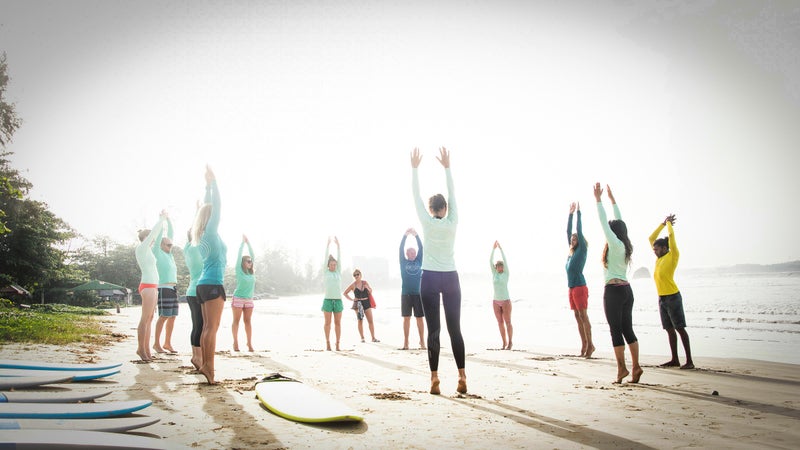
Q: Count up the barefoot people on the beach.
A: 12